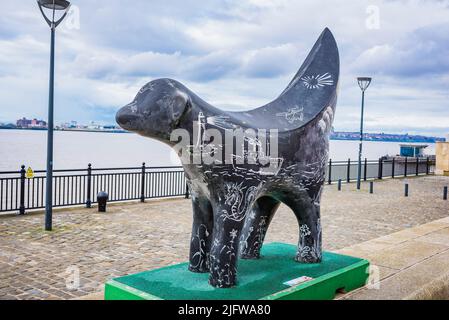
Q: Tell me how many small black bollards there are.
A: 5